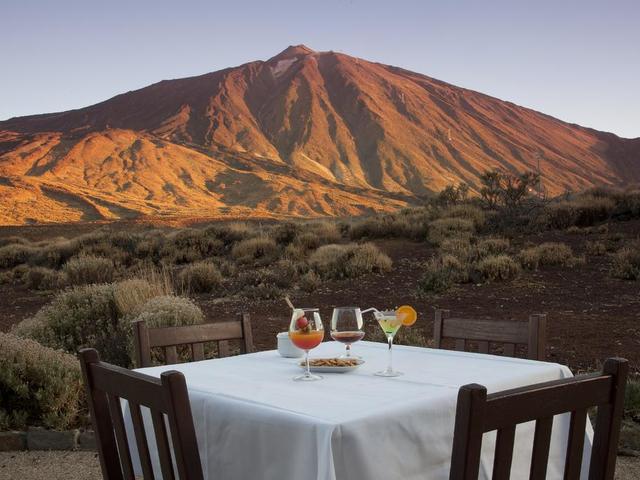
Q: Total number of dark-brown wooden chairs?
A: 4